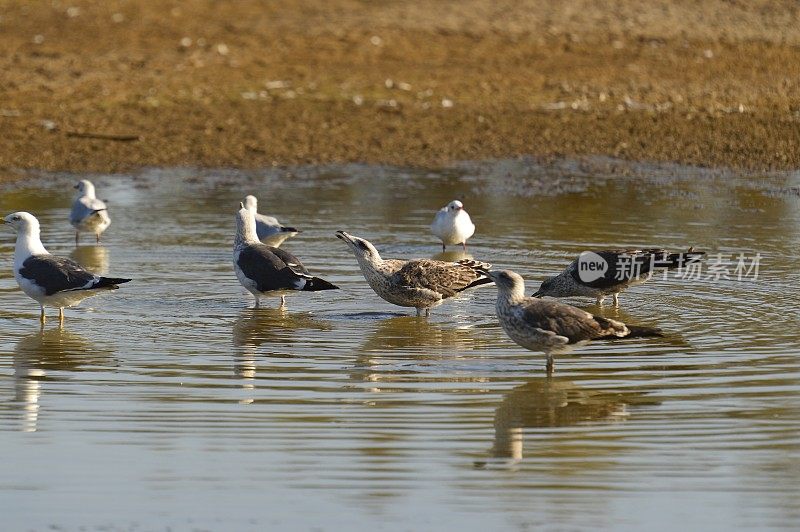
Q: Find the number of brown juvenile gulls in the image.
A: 3